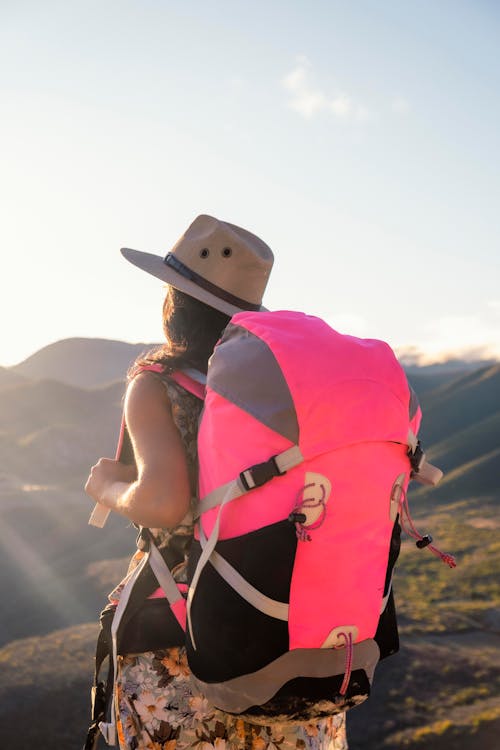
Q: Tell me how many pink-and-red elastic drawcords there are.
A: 3